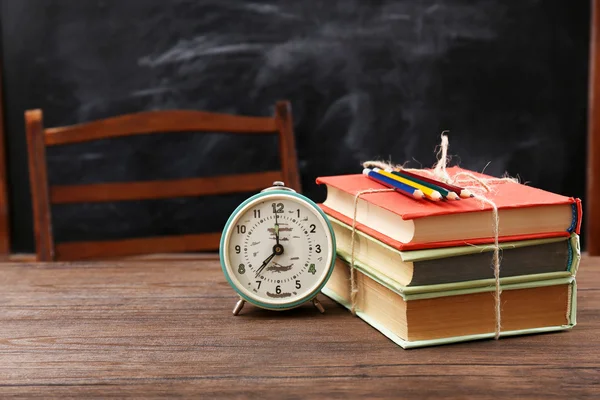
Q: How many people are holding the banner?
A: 0